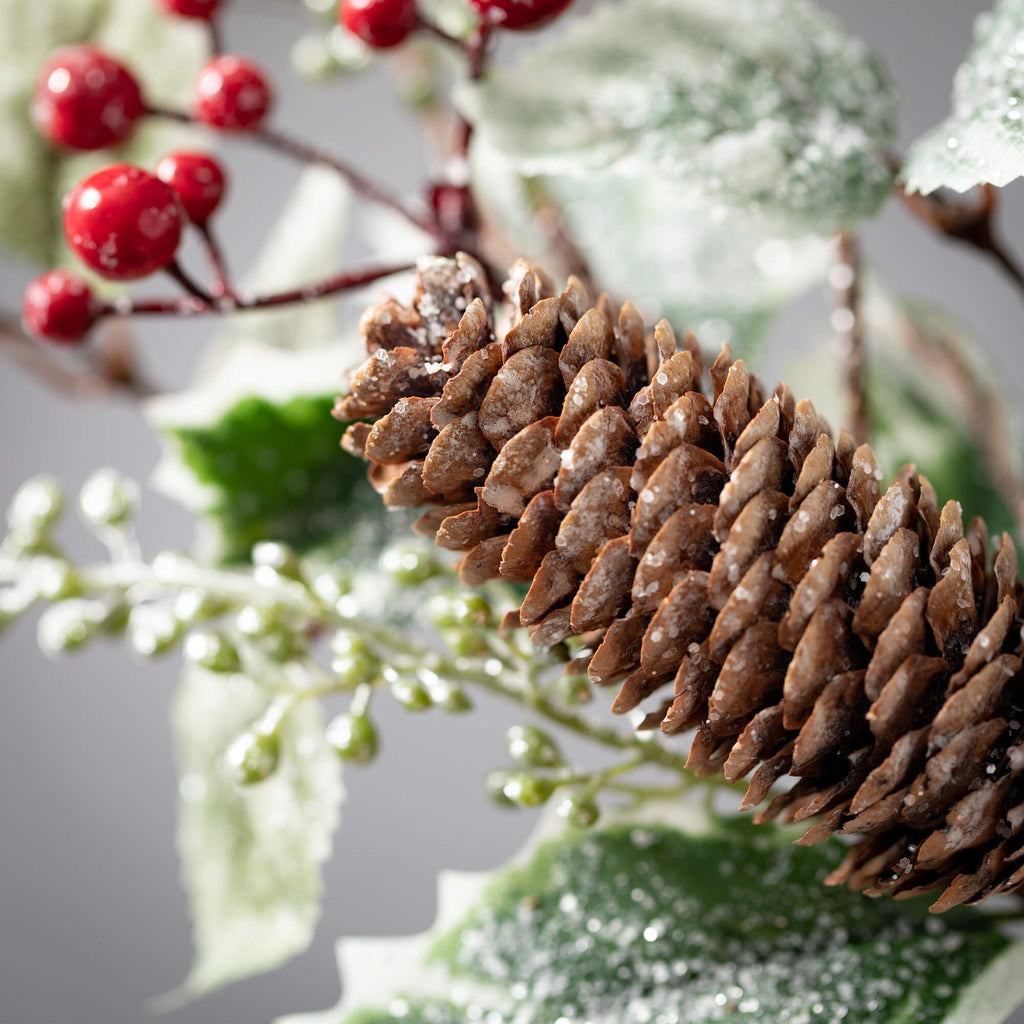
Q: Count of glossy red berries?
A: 8